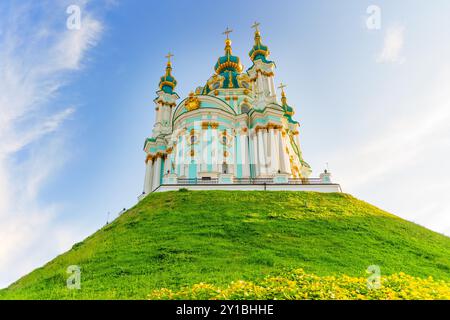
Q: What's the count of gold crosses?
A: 4